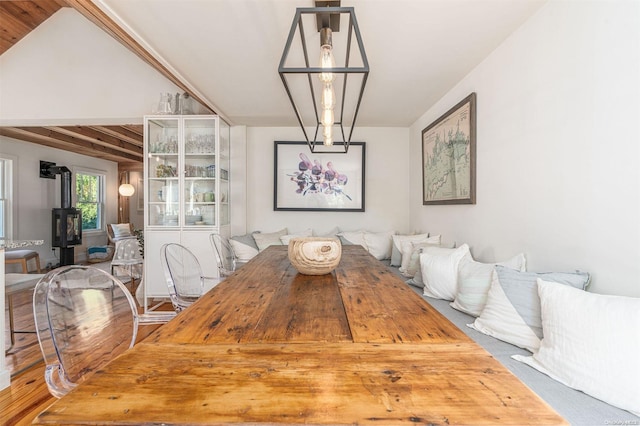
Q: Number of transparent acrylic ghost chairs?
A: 3